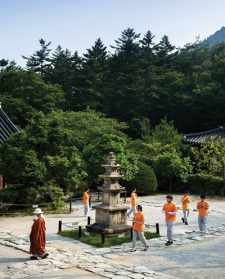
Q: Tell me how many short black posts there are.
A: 6